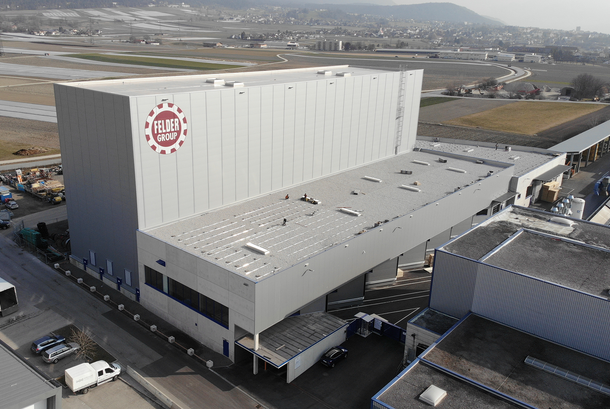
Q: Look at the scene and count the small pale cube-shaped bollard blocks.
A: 11